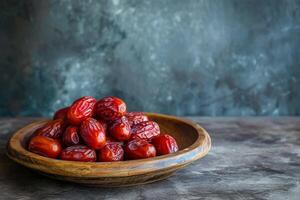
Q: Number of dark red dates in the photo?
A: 14